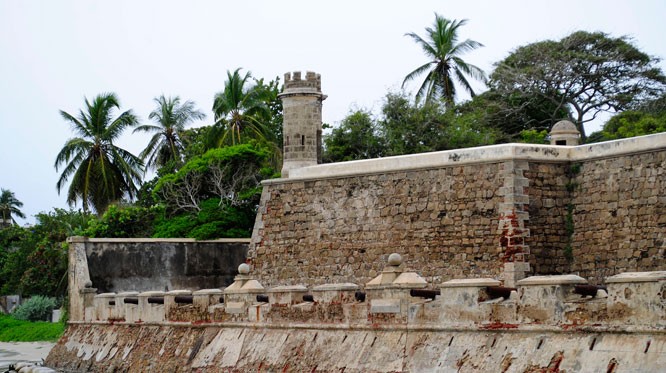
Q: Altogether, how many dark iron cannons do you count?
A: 11